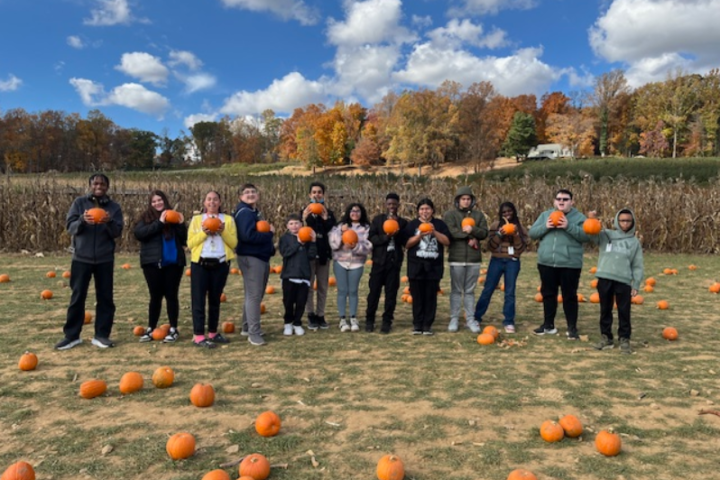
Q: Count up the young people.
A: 13